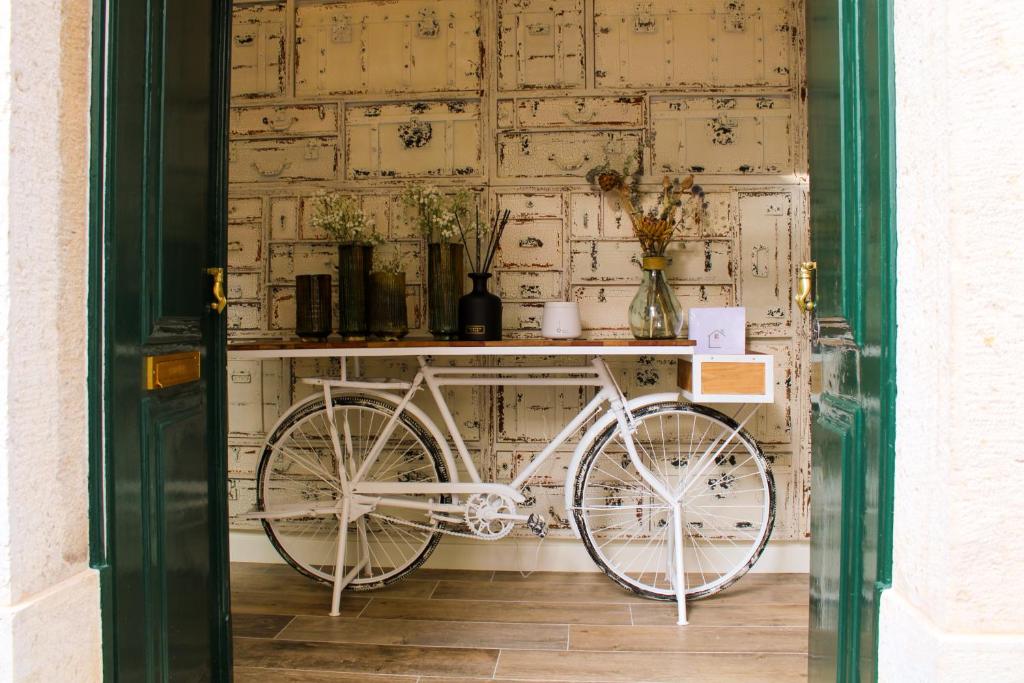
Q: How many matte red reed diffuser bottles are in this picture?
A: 0